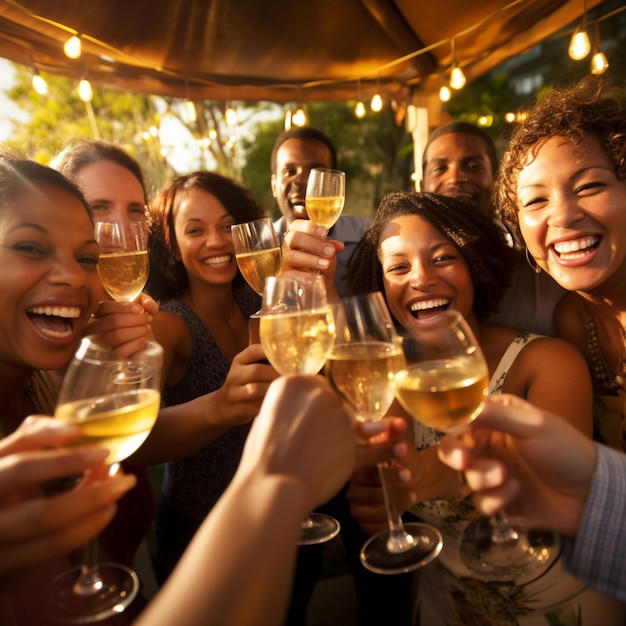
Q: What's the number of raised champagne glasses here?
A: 7